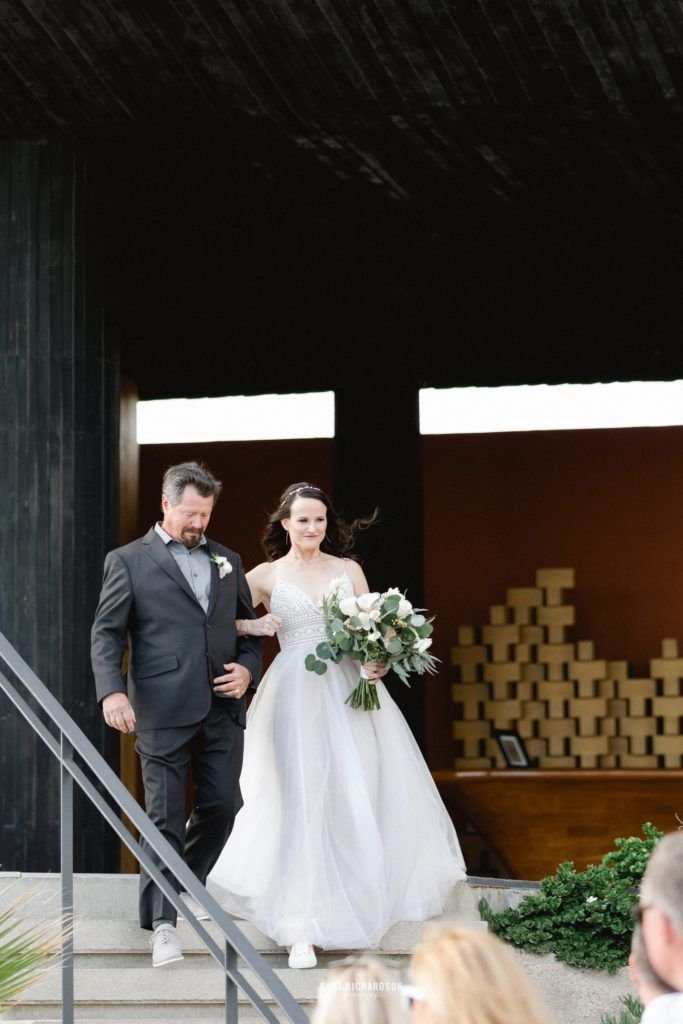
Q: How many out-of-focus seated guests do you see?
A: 4